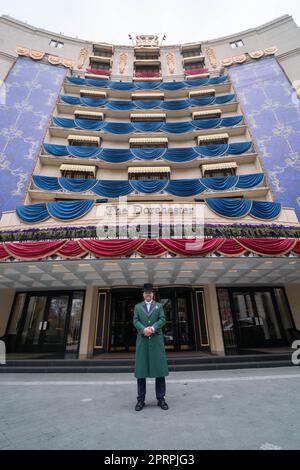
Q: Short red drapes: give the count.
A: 3